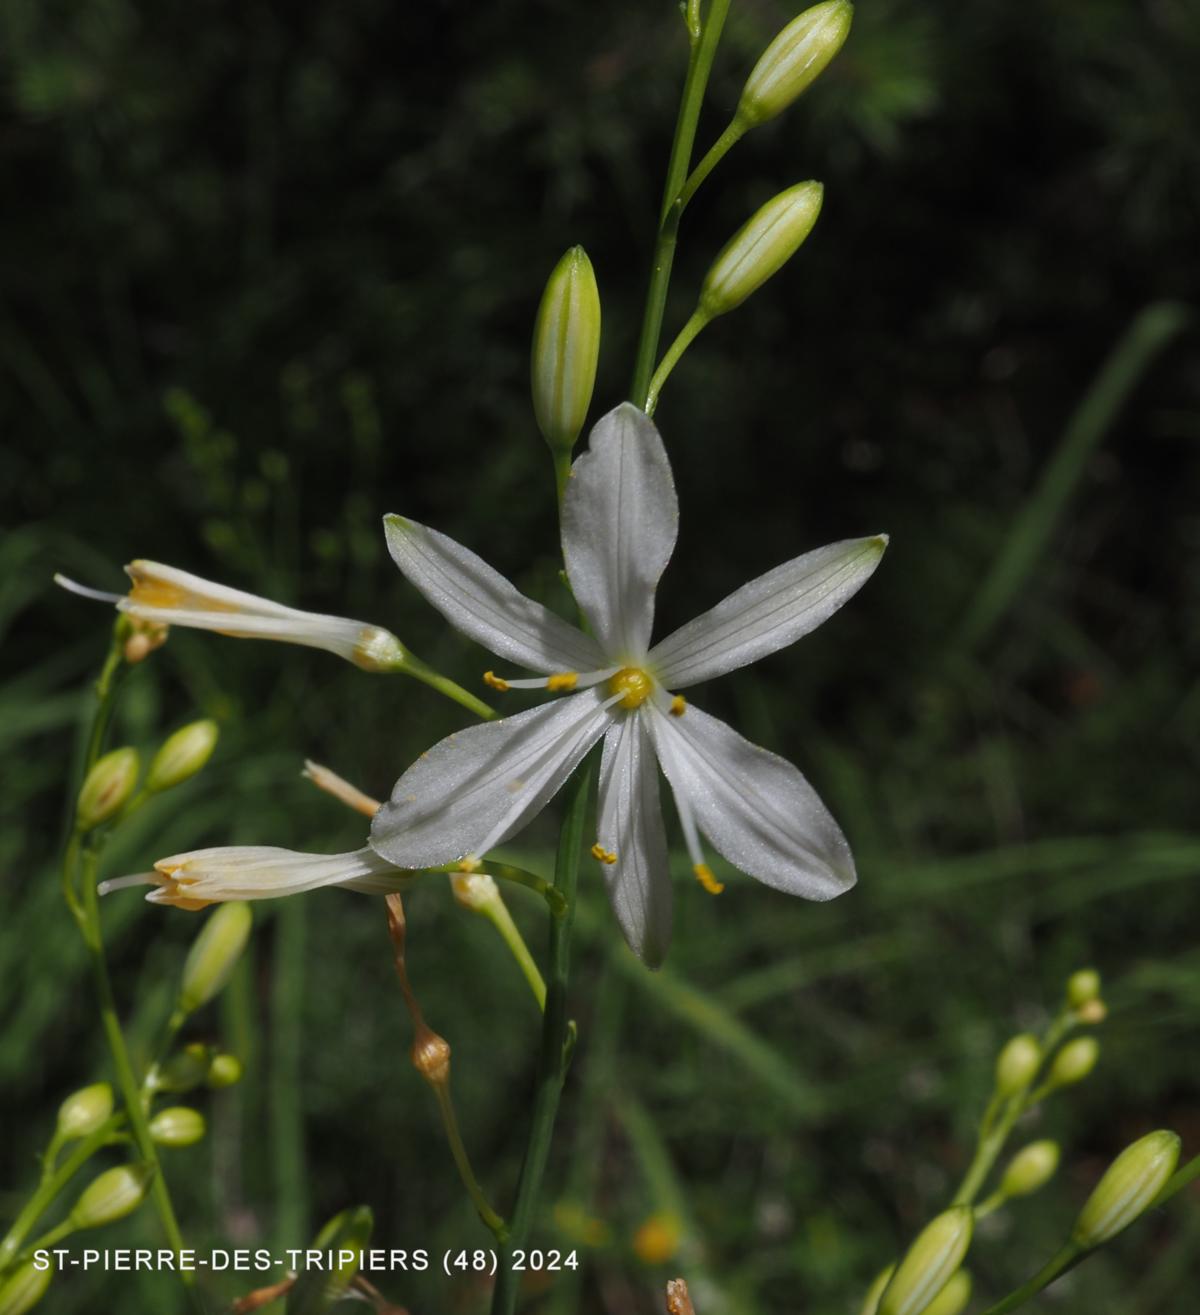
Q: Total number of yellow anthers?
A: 6